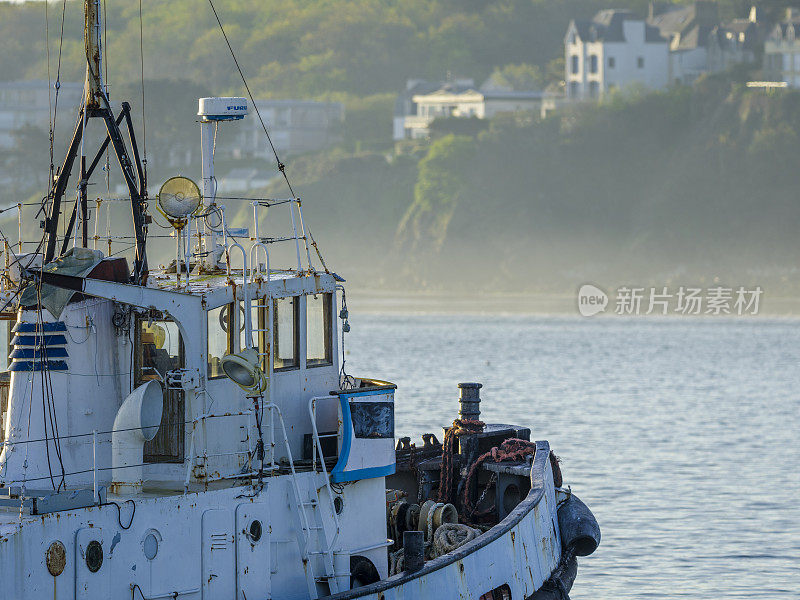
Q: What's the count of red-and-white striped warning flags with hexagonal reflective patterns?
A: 0